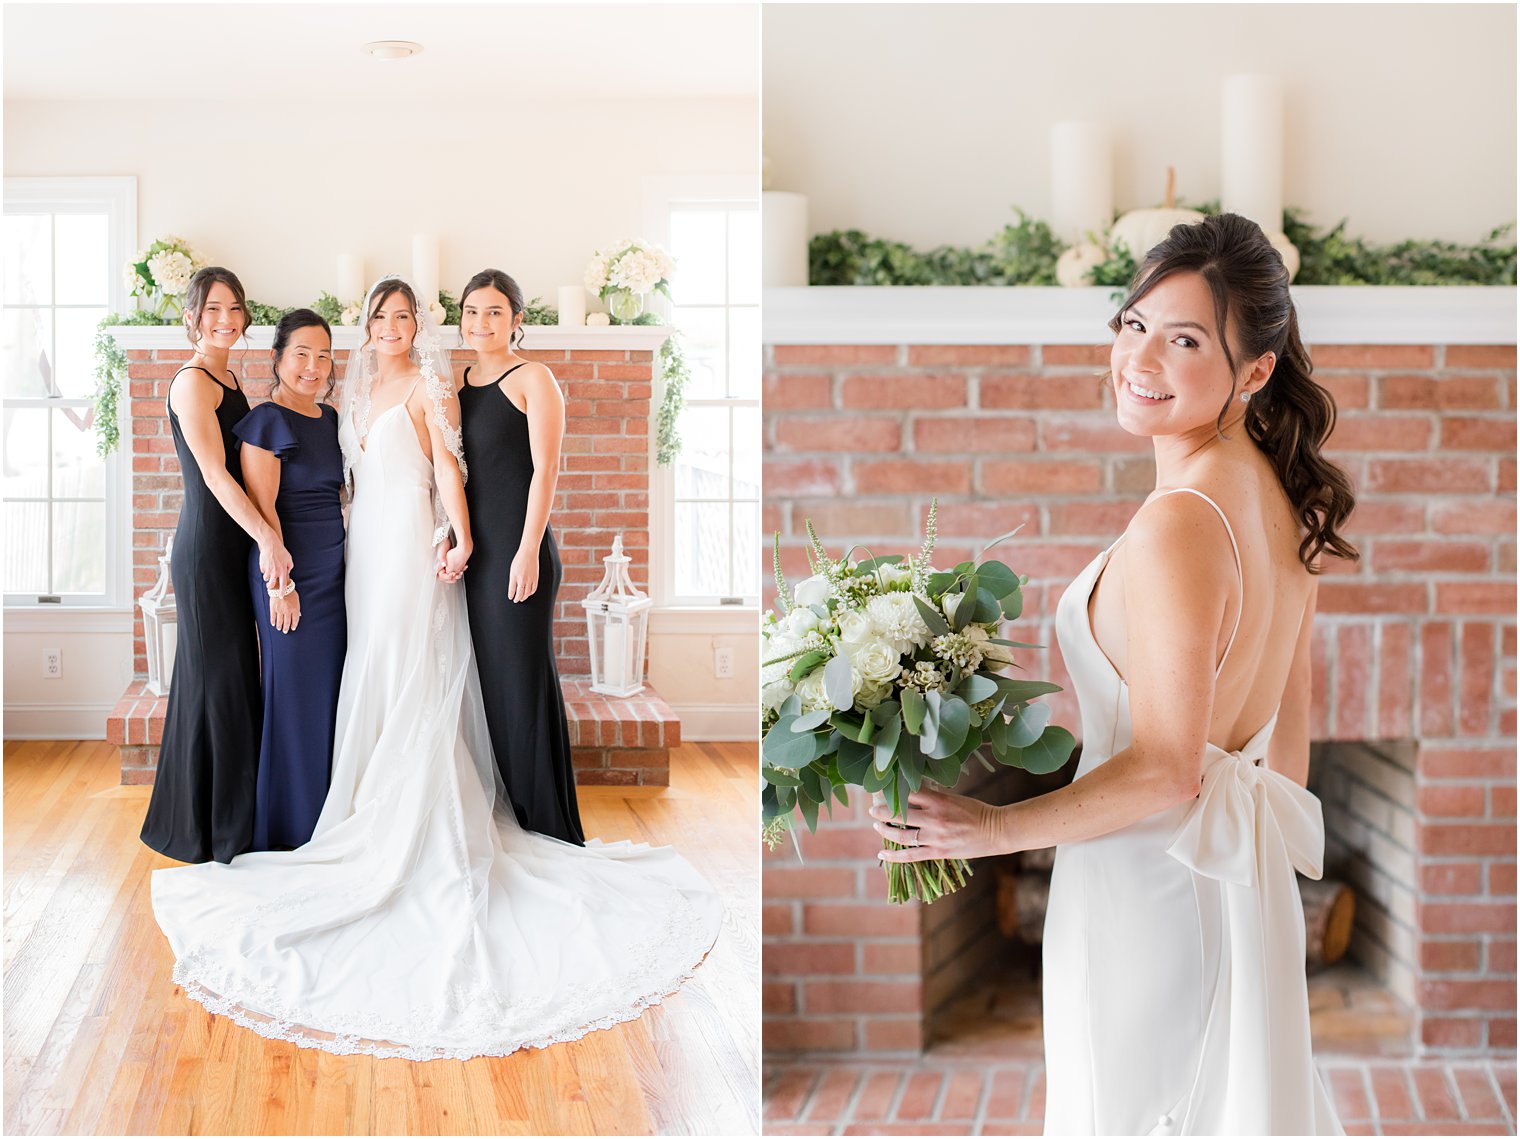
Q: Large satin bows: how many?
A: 1